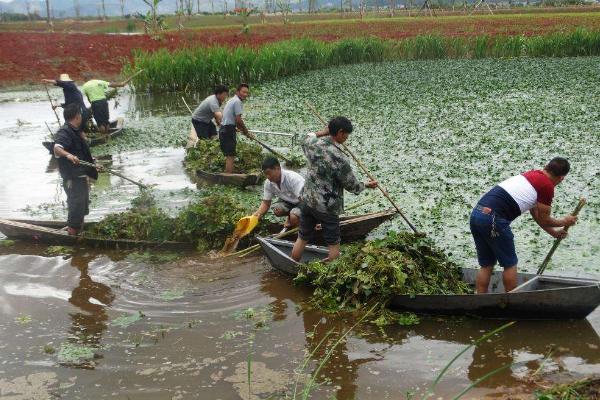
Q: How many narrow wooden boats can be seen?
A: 4